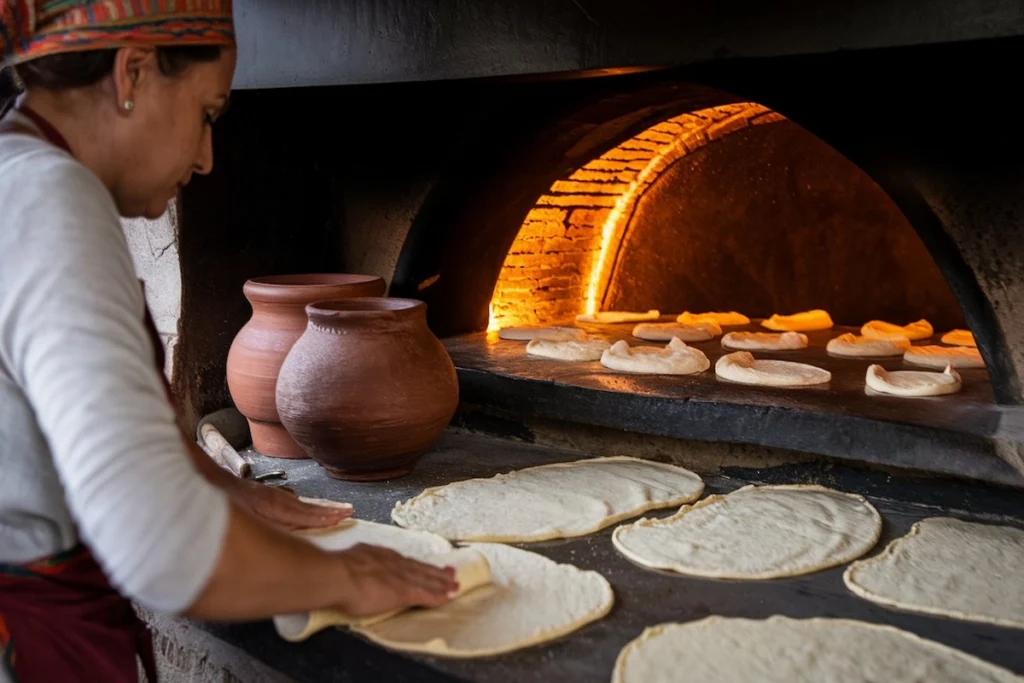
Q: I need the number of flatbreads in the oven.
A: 14